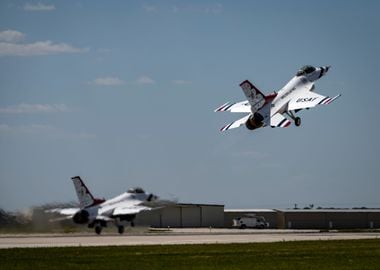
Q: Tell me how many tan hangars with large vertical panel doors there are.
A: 1